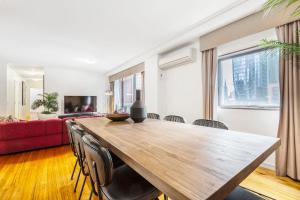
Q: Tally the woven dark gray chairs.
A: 3